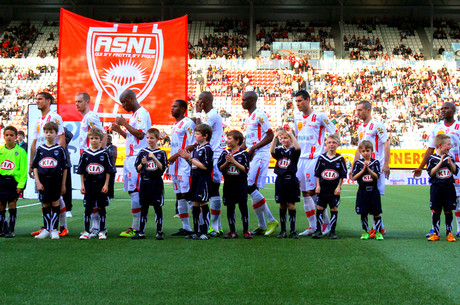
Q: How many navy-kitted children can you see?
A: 9